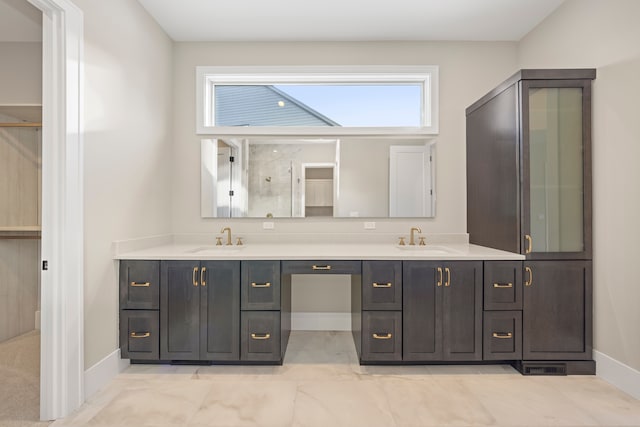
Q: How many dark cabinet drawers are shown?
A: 9